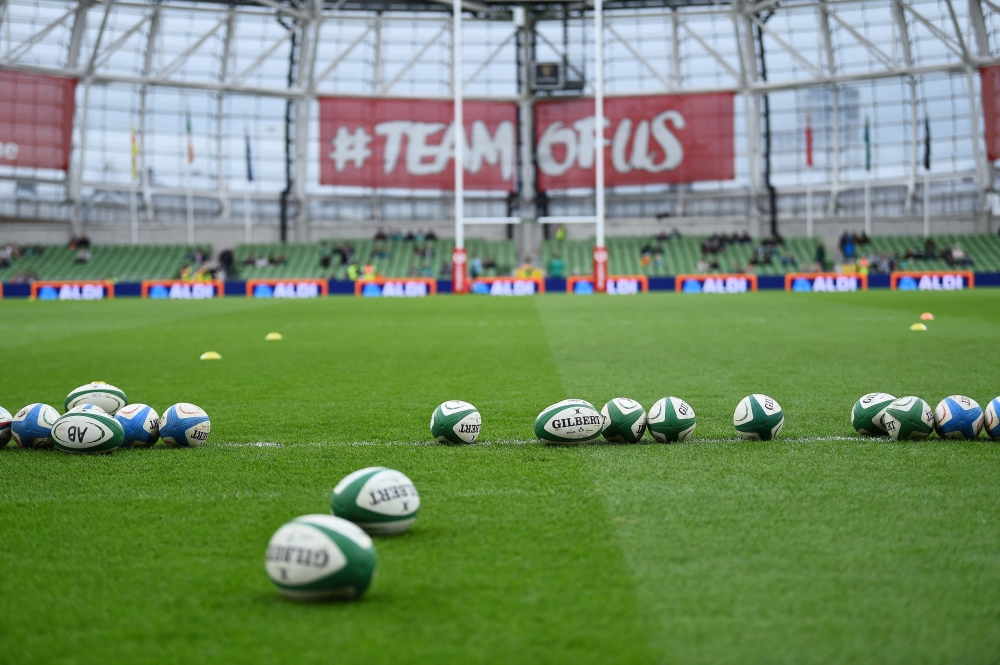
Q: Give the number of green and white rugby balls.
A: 11